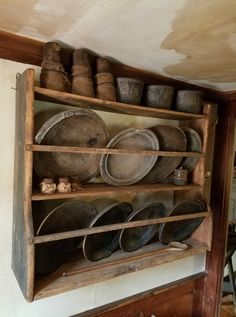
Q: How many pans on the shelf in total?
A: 8